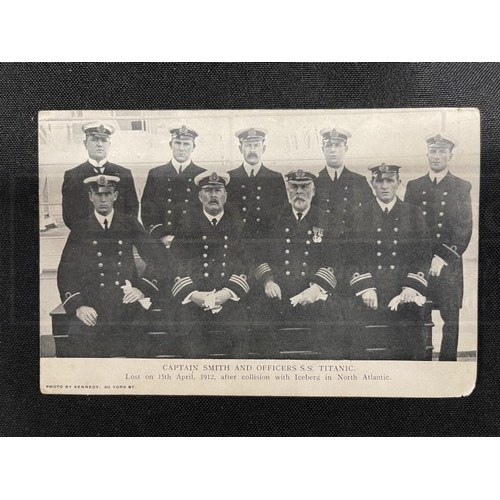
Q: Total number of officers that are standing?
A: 5